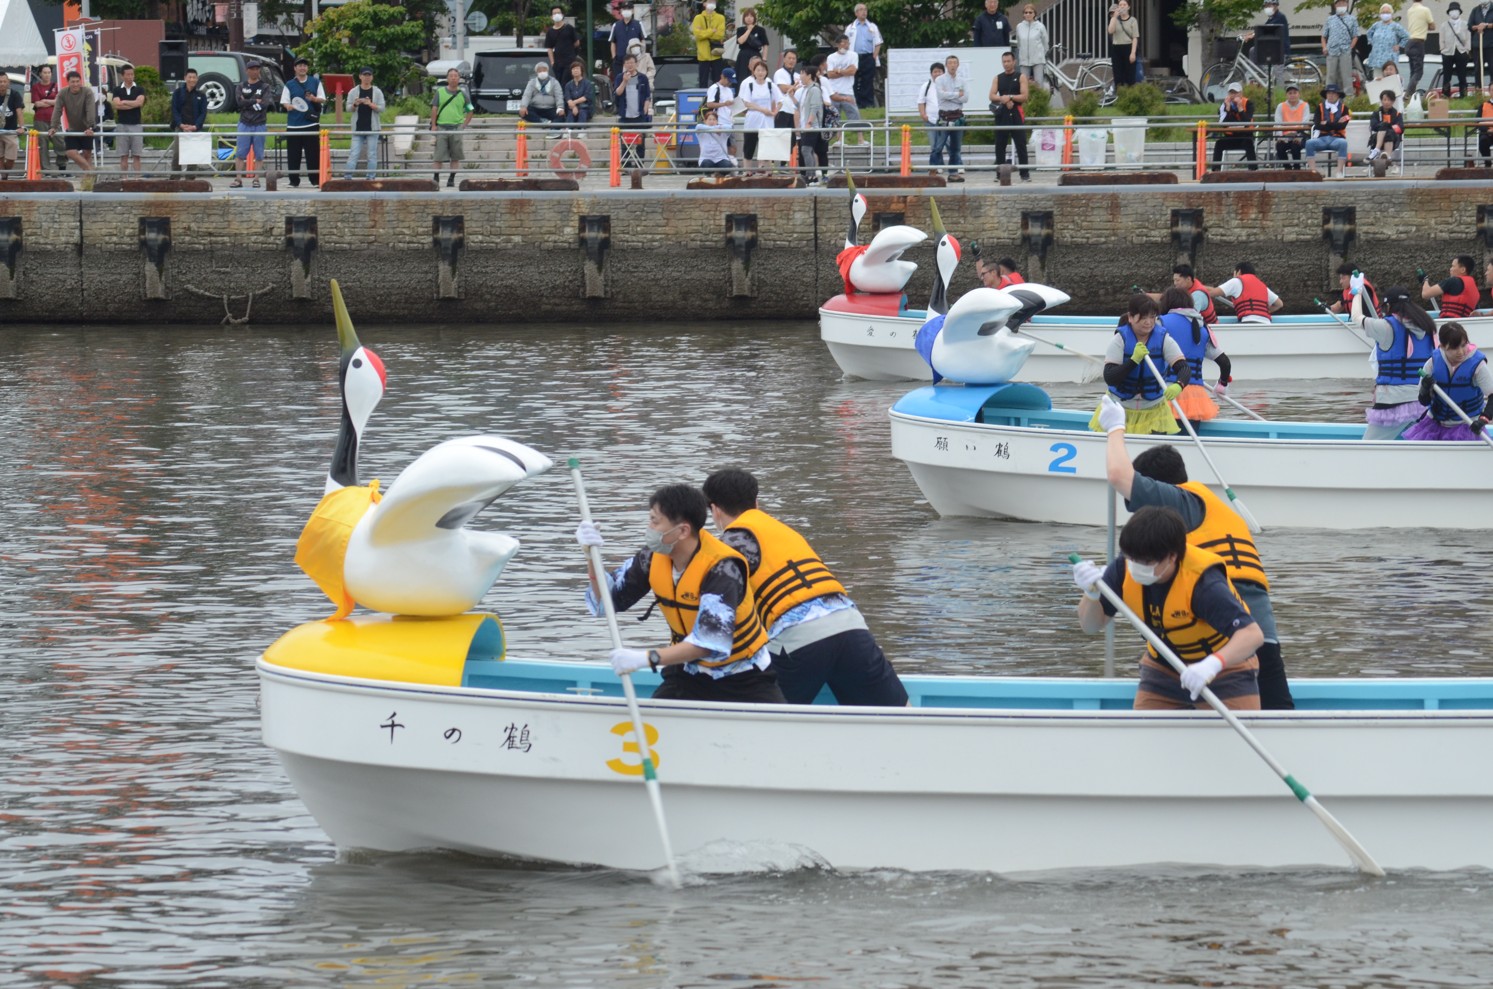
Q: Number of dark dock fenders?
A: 11